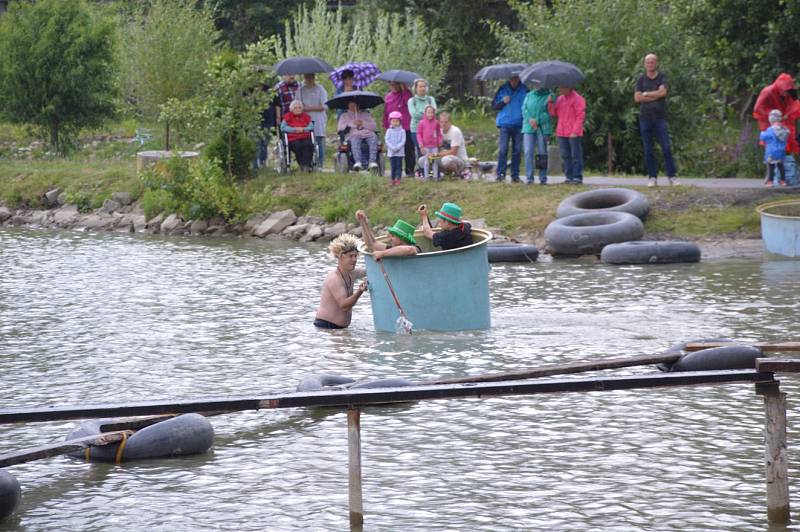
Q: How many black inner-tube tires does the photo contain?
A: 8